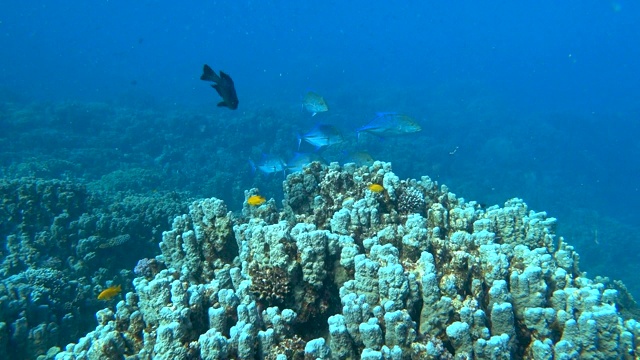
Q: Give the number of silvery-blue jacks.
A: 6